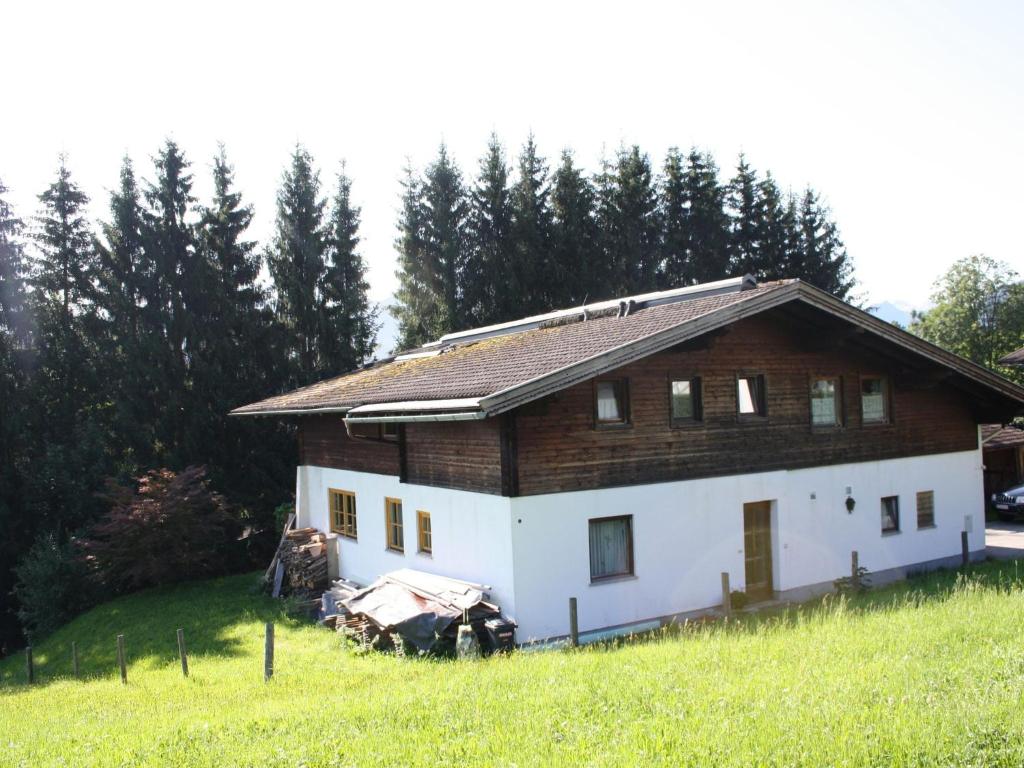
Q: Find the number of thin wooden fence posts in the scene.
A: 9